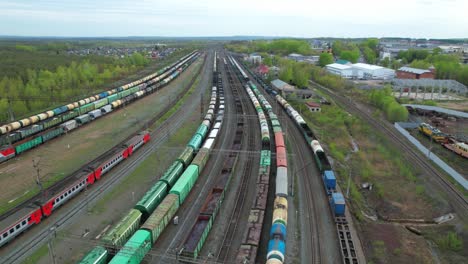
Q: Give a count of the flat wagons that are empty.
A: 1